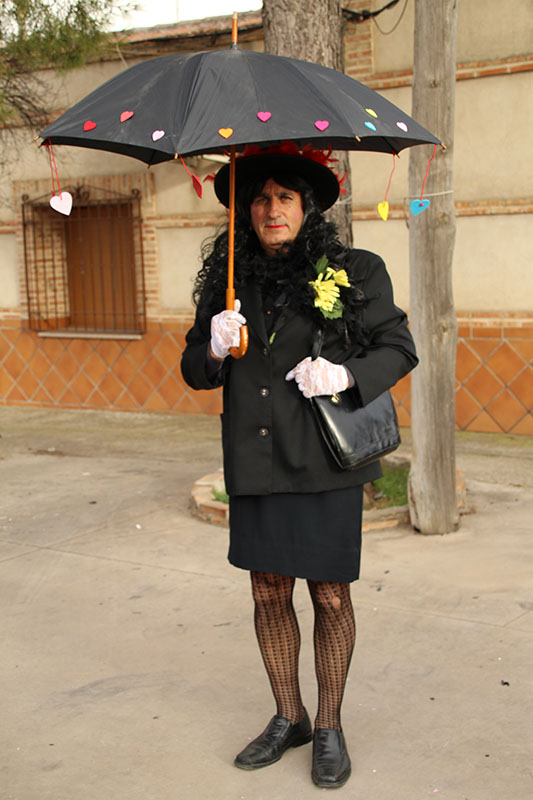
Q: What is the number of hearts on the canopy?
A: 9